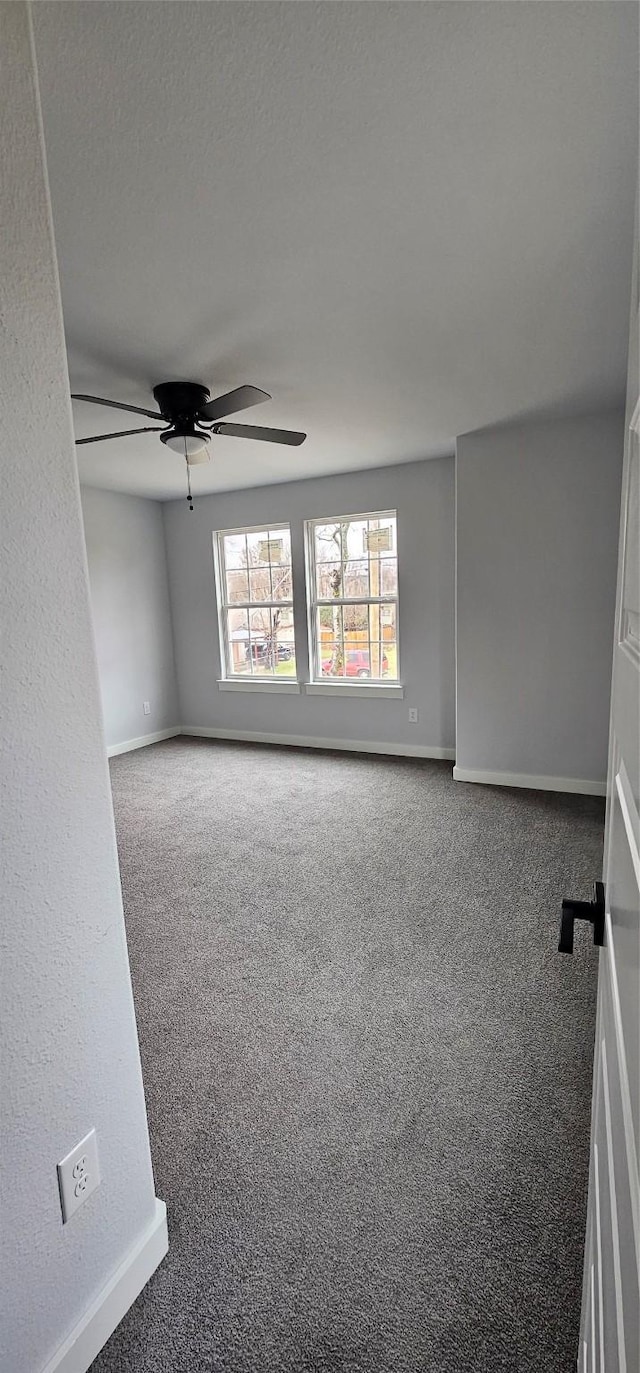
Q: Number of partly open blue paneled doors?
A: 0